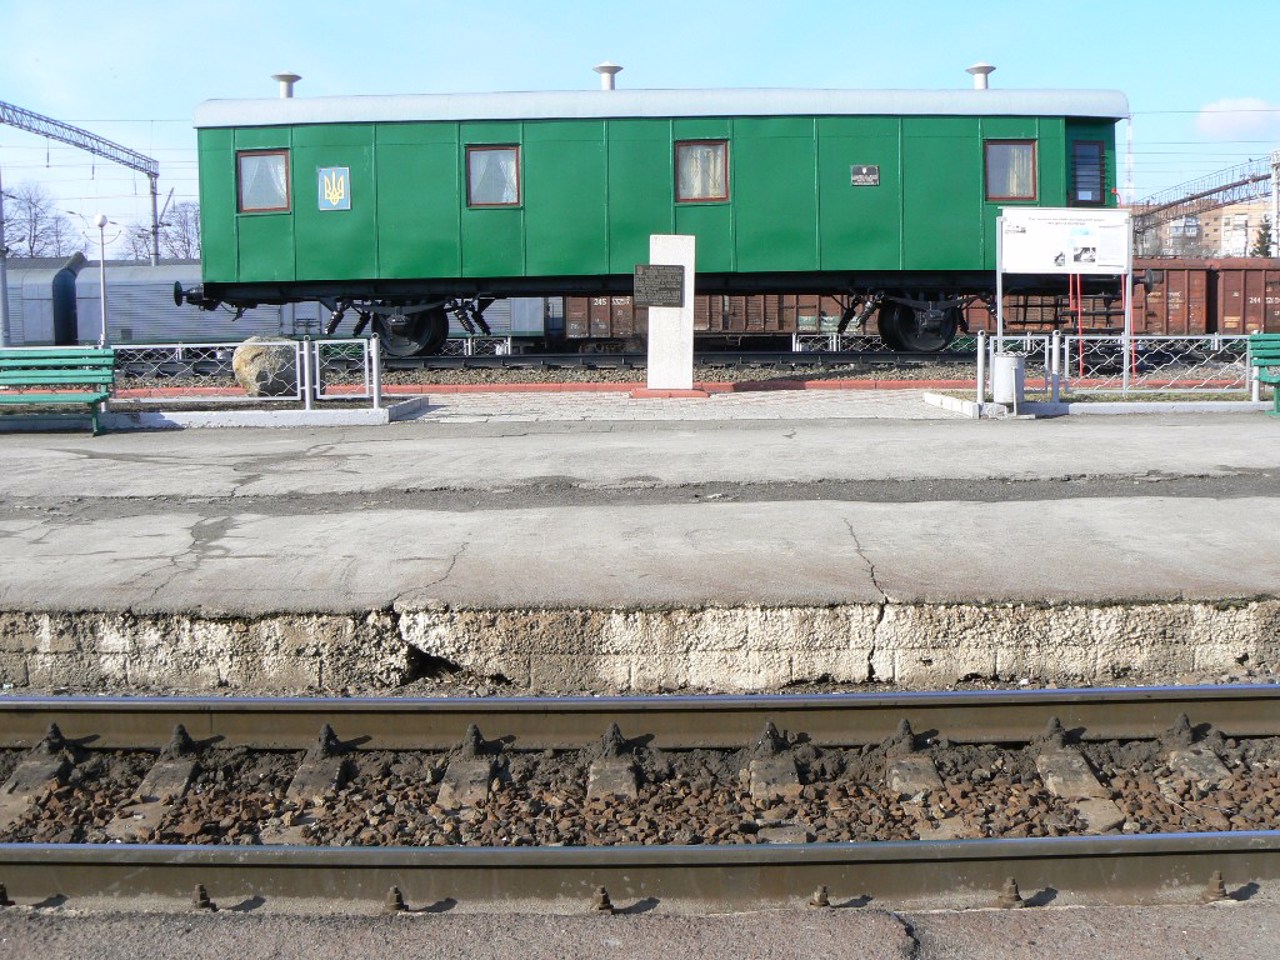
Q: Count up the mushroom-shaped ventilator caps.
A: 3